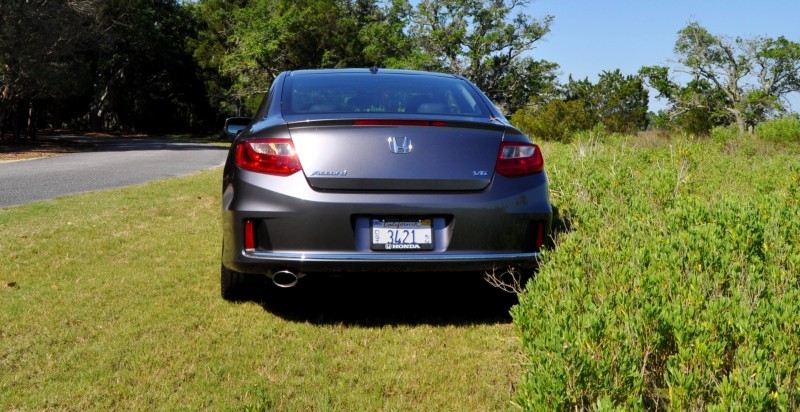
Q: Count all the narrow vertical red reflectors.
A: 2